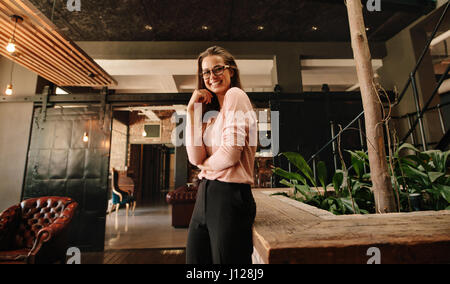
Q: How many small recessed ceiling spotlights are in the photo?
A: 5